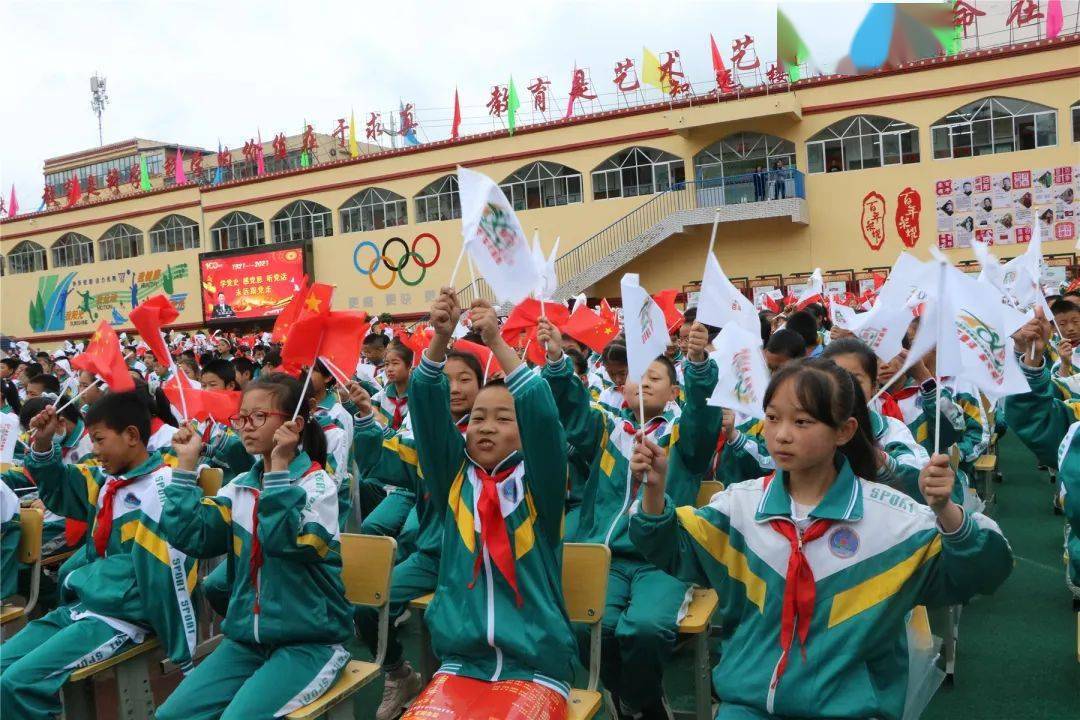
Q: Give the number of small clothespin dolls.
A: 0